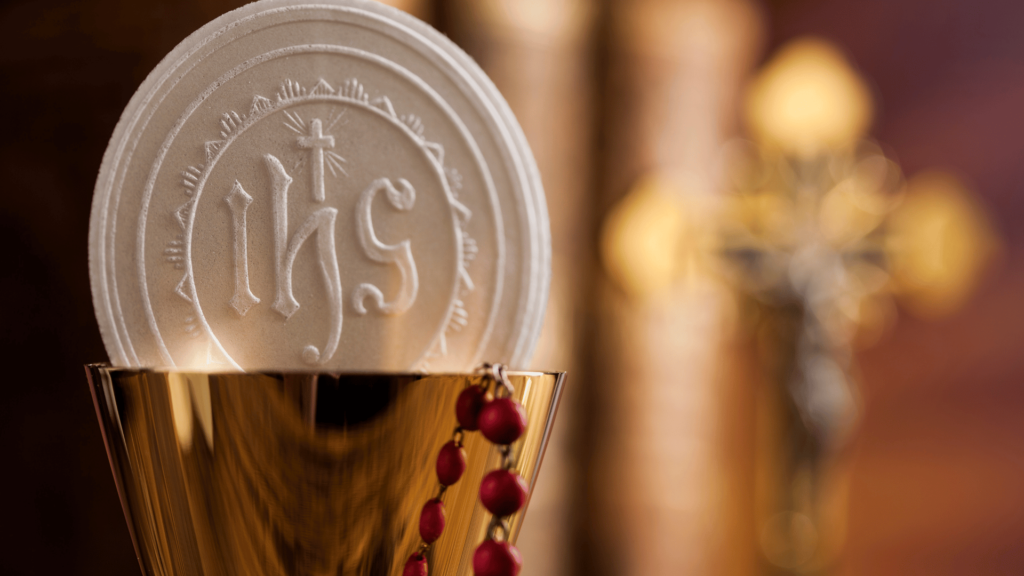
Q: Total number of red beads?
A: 7